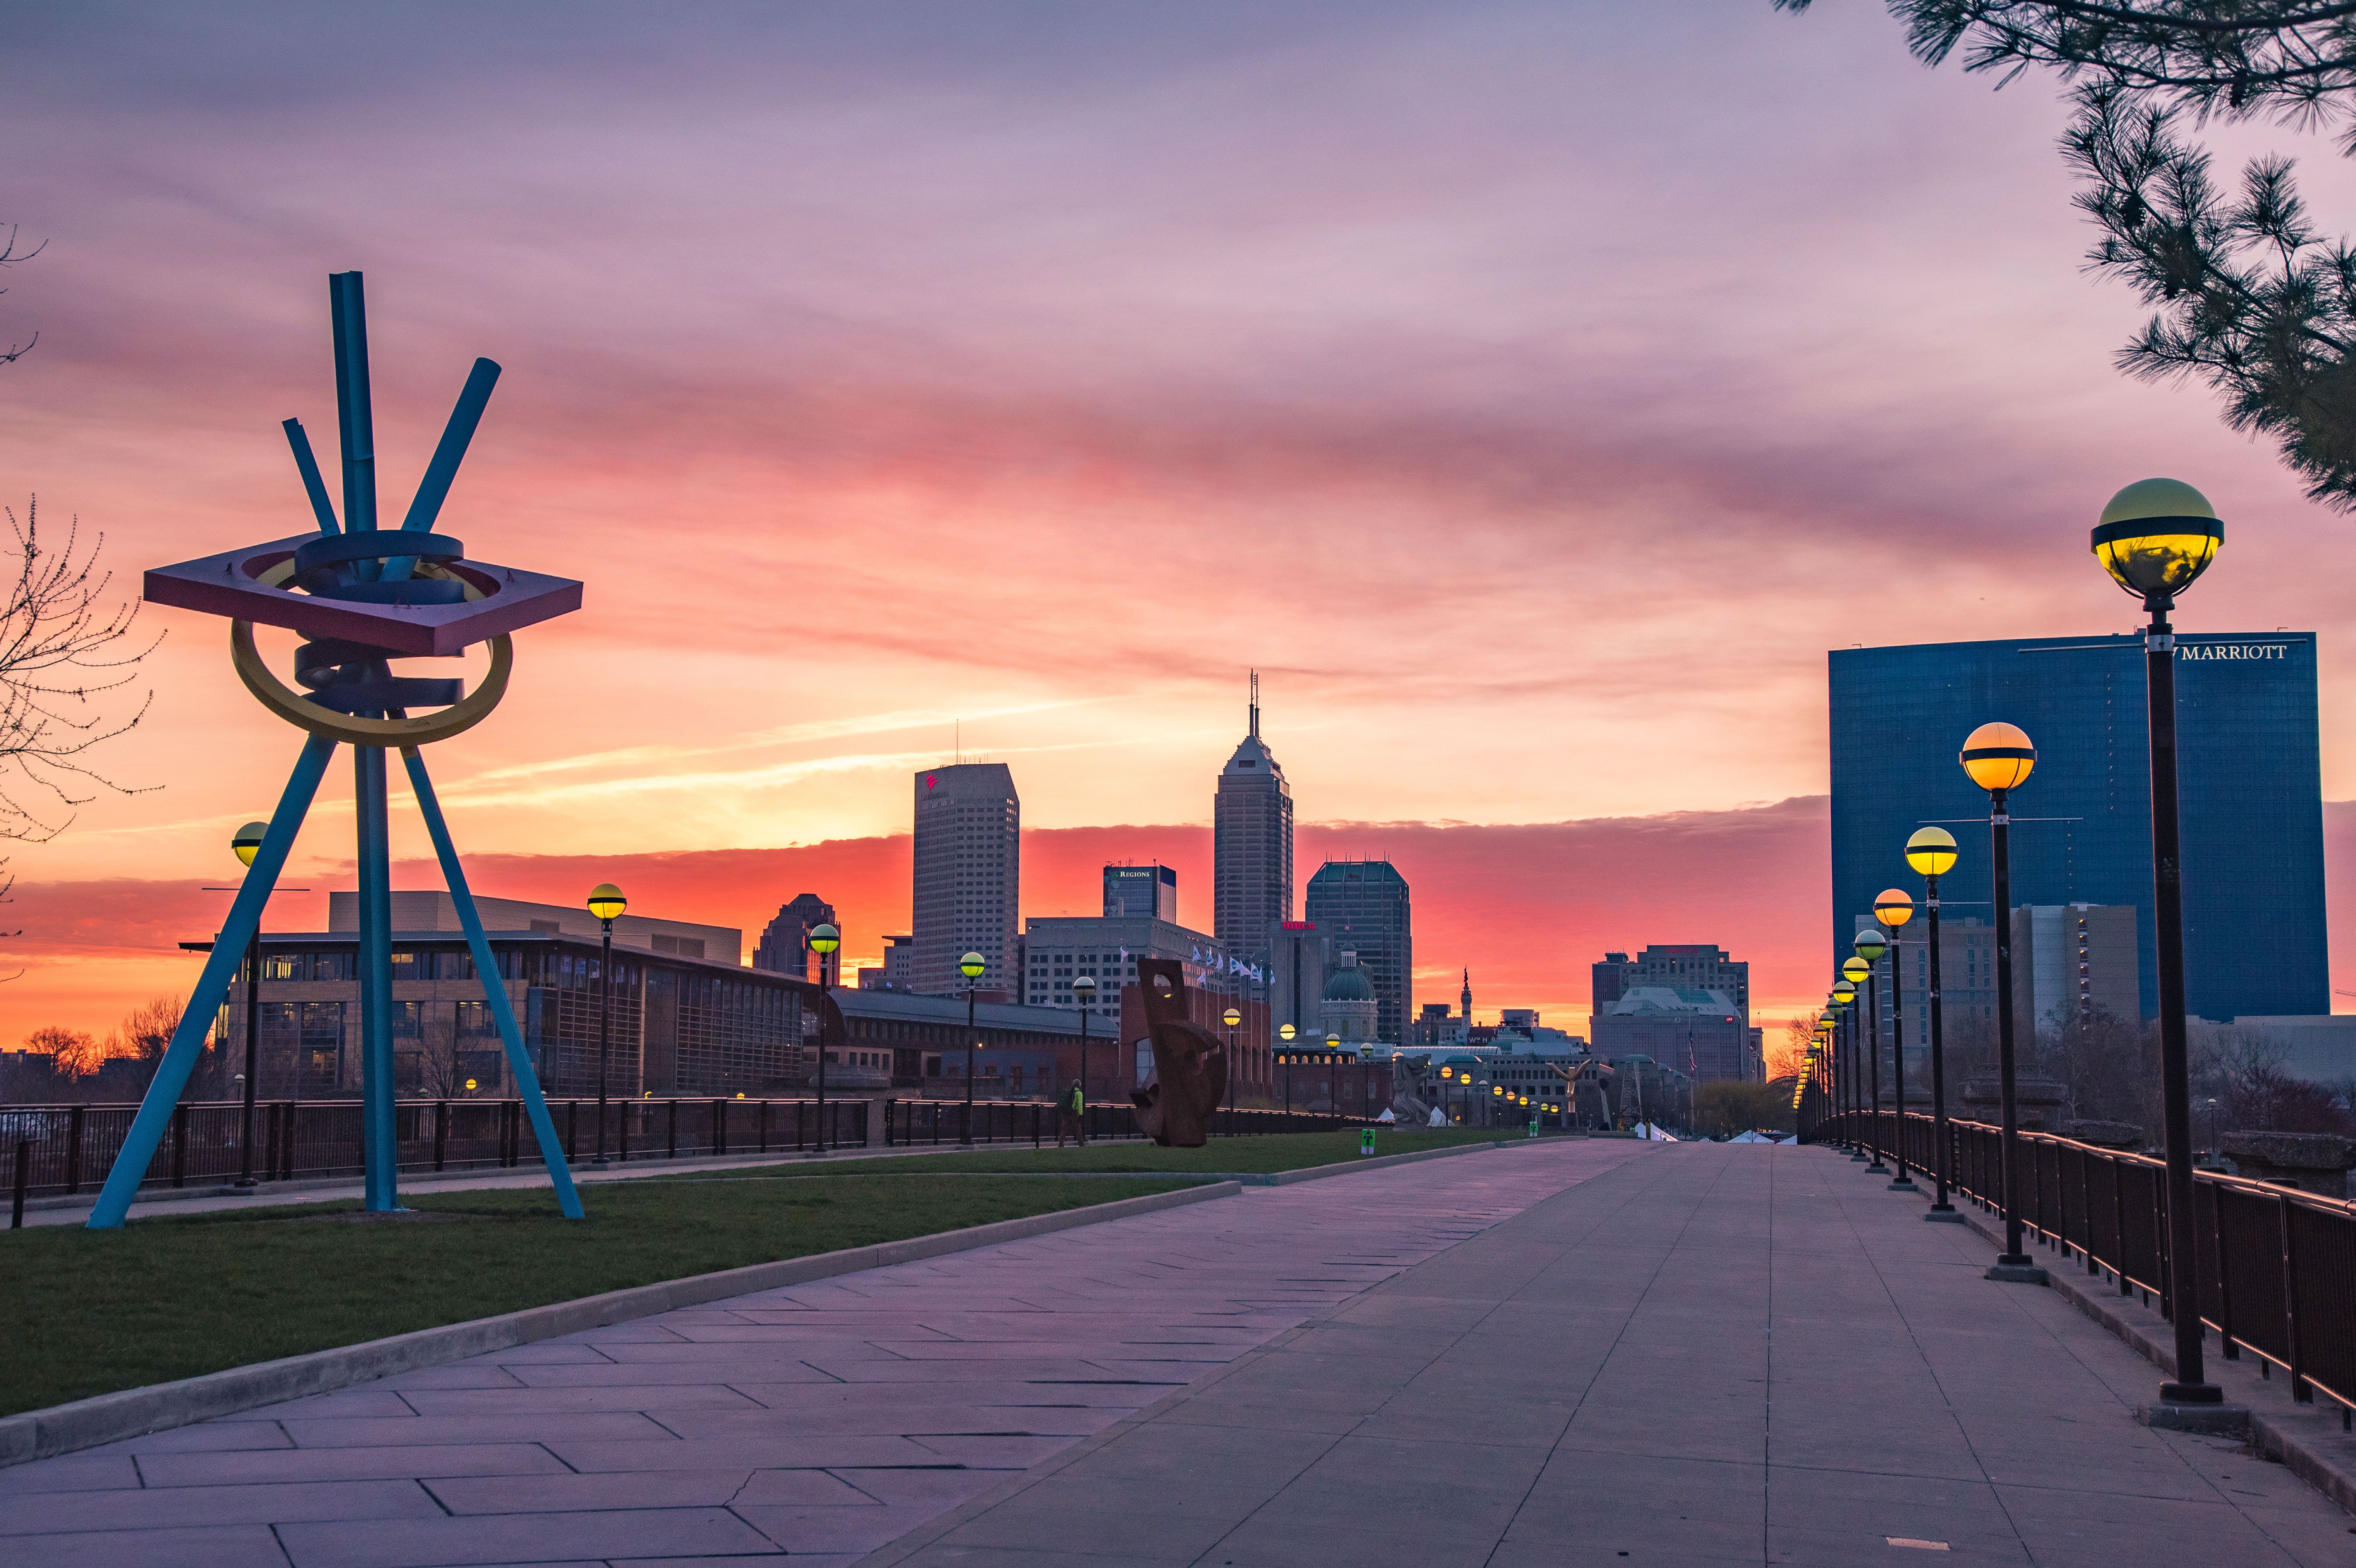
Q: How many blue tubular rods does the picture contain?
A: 3